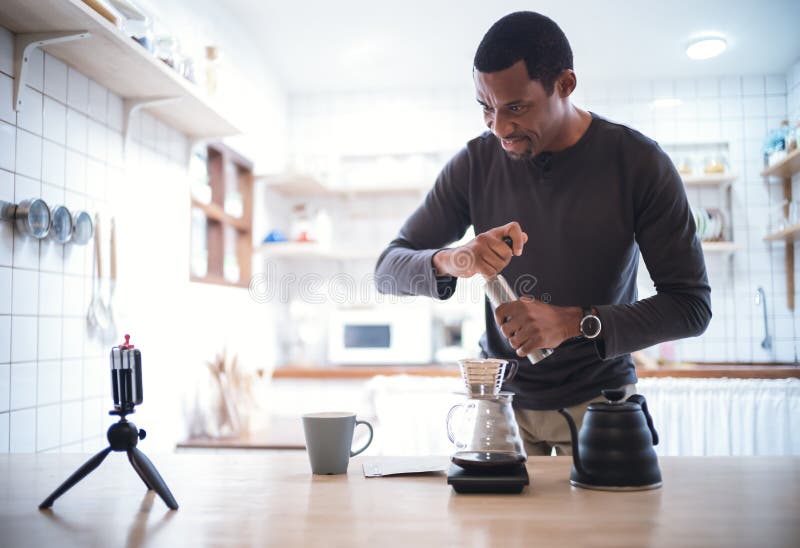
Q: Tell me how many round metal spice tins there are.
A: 3